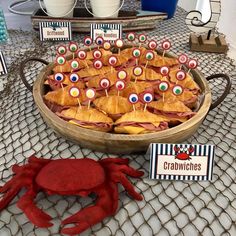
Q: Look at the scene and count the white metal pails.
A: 2